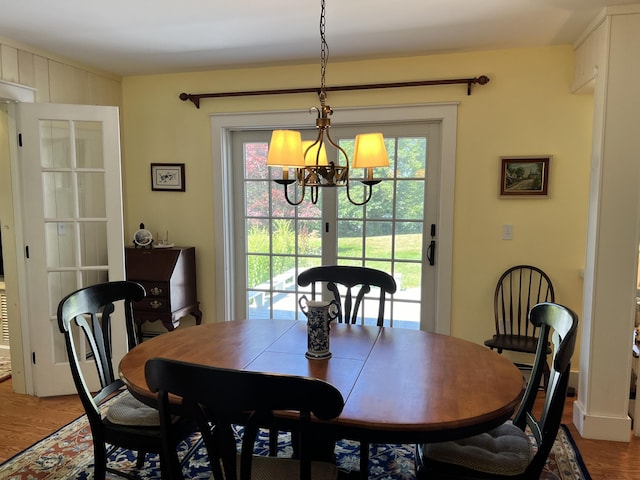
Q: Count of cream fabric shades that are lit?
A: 3